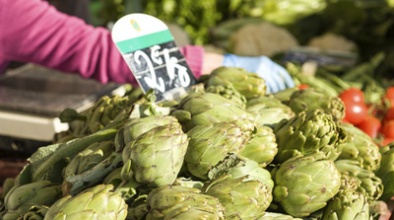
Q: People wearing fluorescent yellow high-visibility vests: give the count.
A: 0